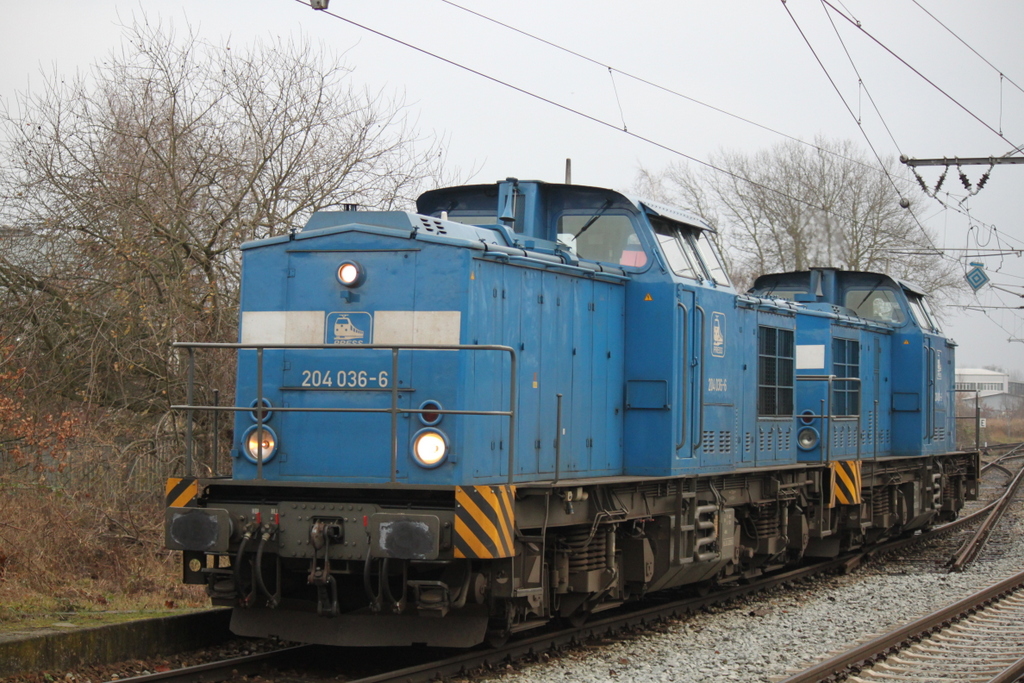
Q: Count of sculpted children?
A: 0